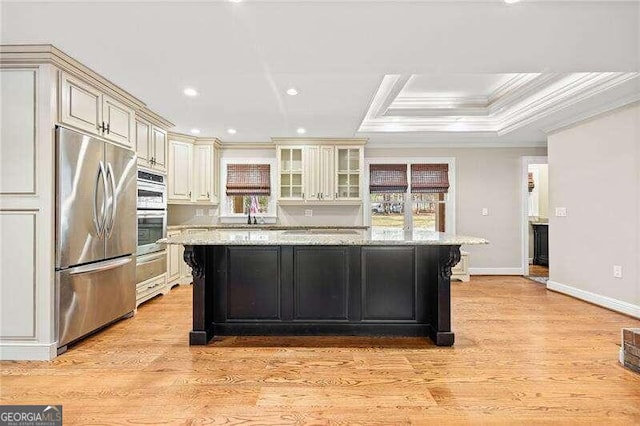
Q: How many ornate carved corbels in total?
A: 2